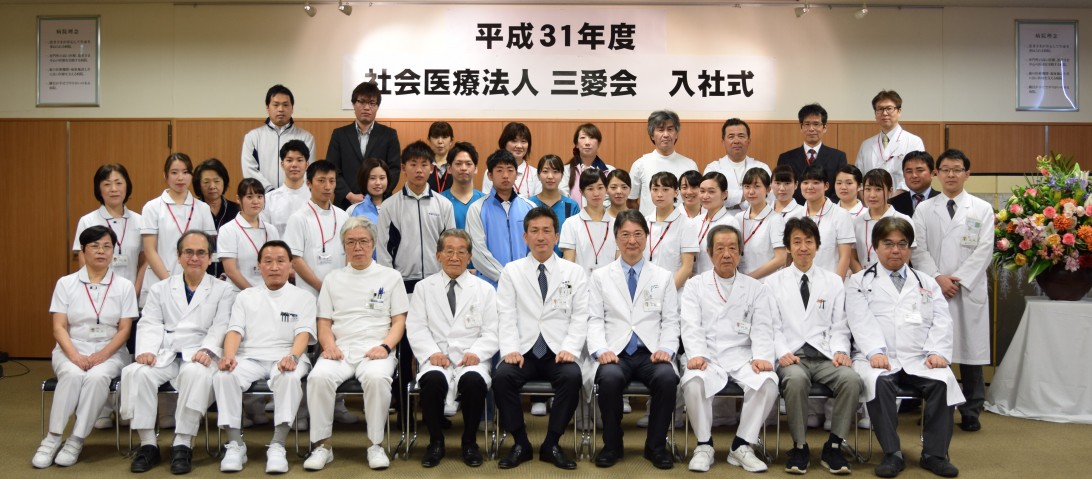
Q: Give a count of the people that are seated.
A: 10